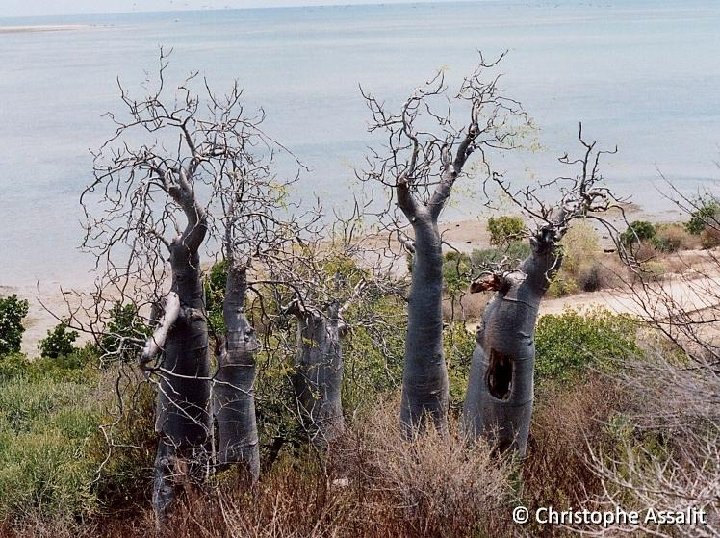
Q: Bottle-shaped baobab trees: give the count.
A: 5